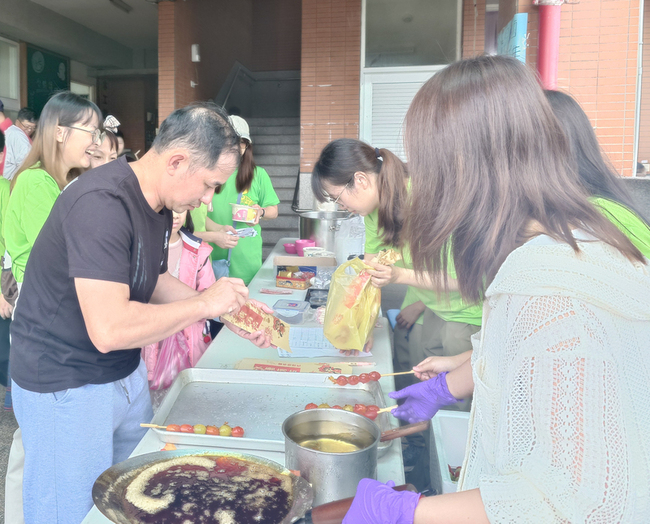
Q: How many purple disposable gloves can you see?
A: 2